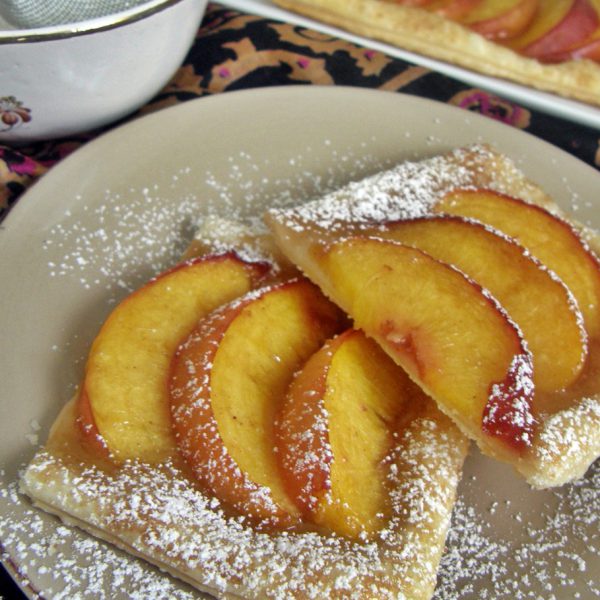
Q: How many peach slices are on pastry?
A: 6